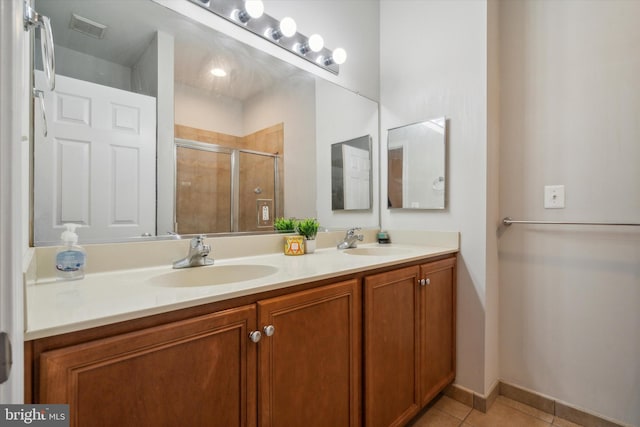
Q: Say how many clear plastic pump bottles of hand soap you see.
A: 1